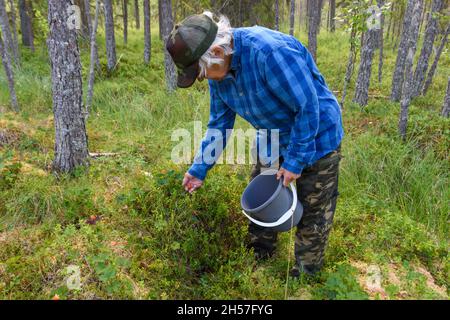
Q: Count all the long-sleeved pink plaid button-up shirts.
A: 0